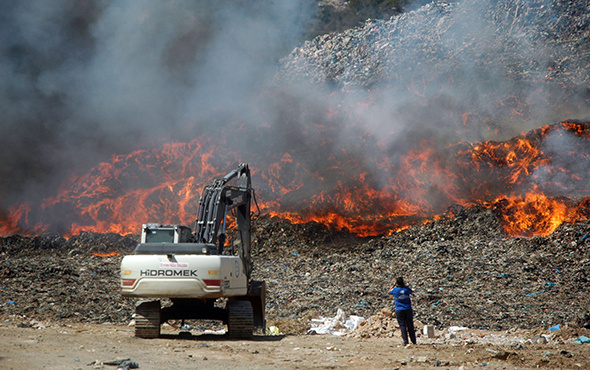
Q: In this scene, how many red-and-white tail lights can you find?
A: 2